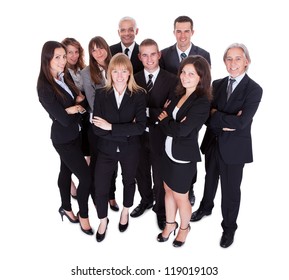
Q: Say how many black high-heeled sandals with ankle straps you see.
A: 2